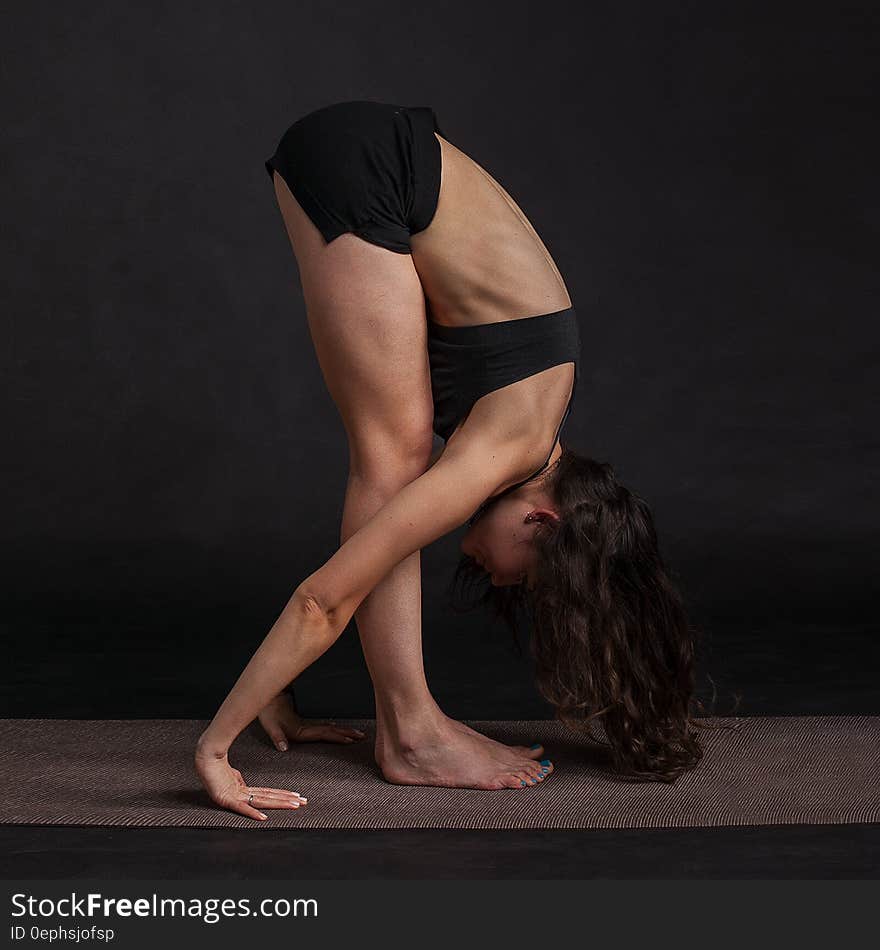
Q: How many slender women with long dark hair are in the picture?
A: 1